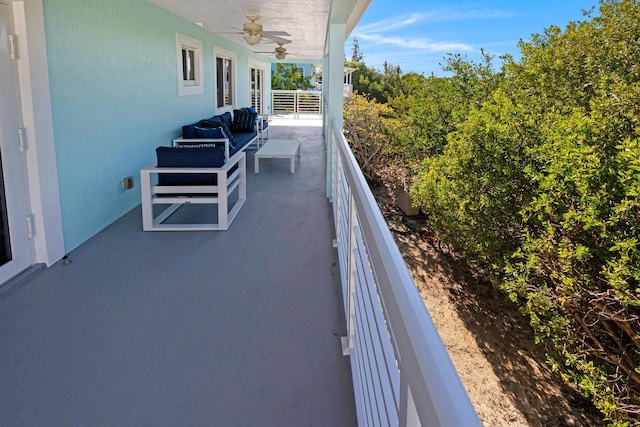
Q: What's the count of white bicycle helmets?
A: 0